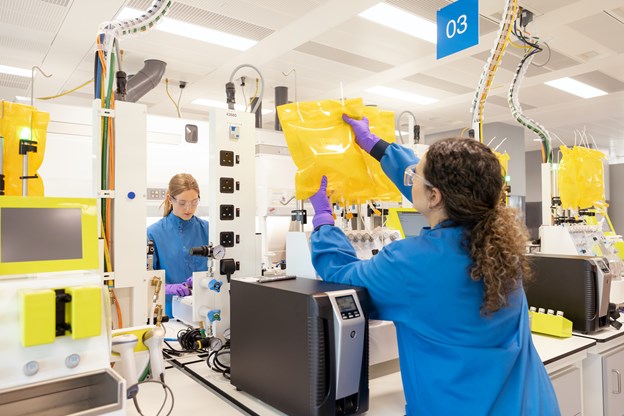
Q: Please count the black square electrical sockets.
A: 5